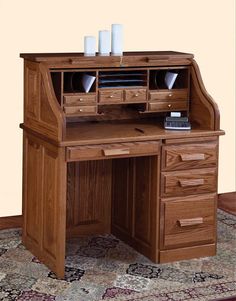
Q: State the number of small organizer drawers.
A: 6